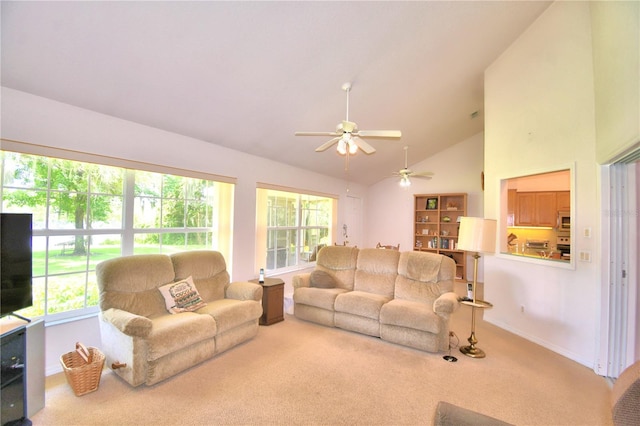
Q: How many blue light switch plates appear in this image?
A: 0